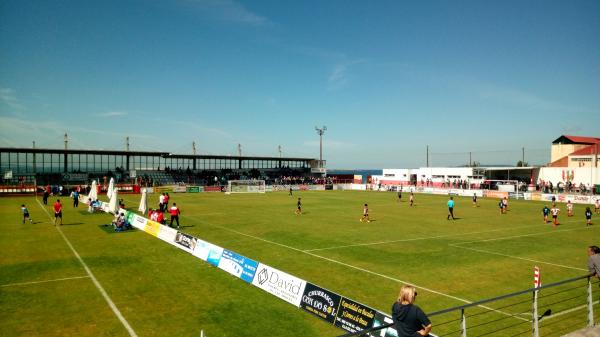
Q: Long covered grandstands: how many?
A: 1